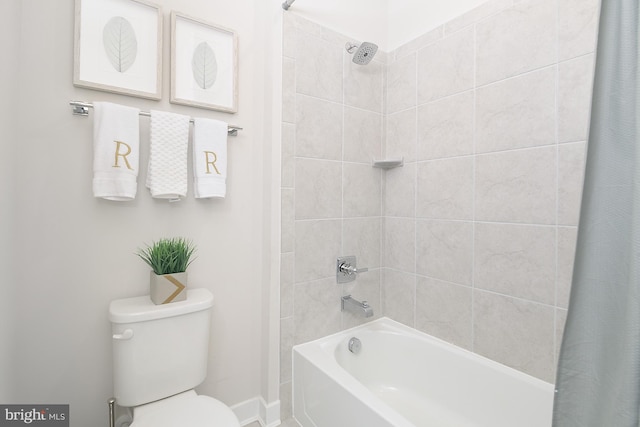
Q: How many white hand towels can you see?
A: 3